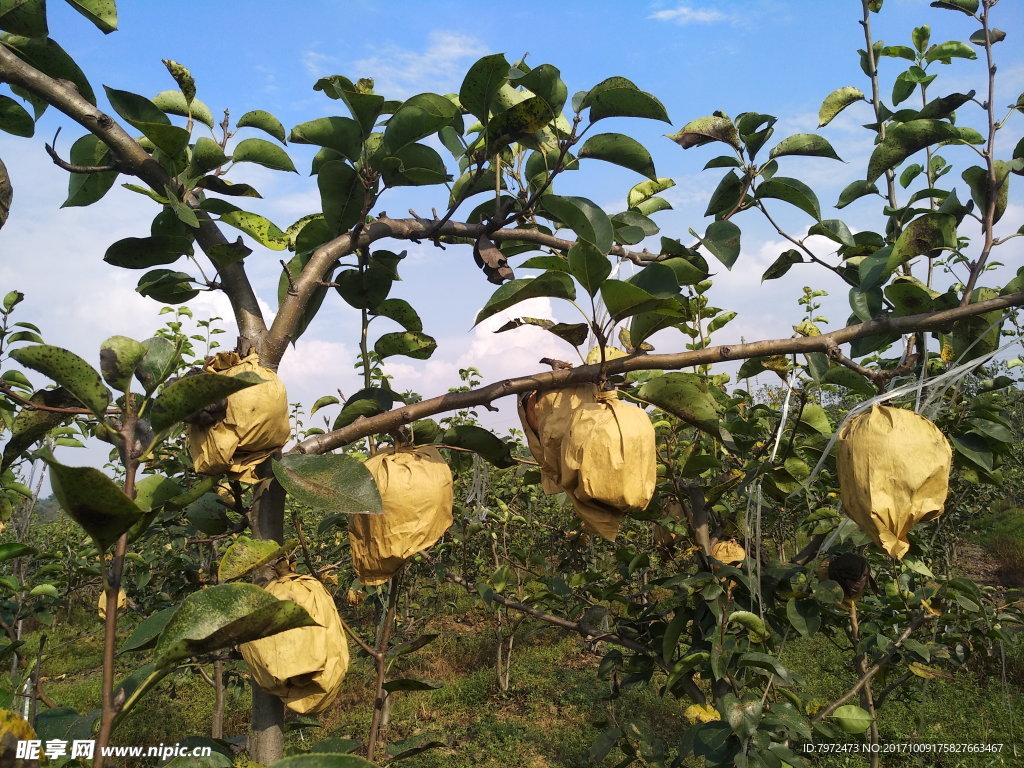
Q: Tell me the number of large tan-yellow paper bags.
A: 6